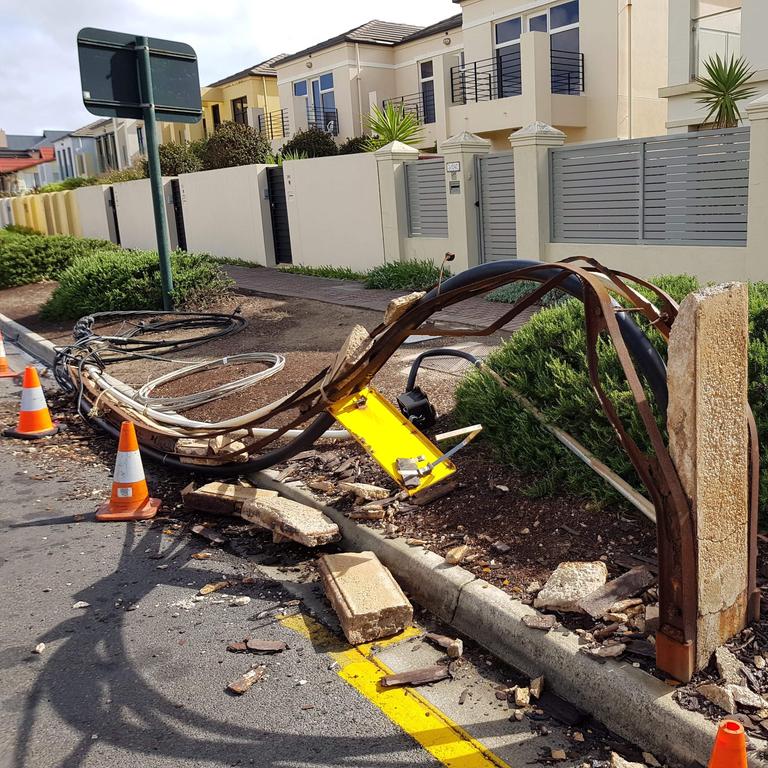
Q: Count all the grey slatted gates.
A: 1